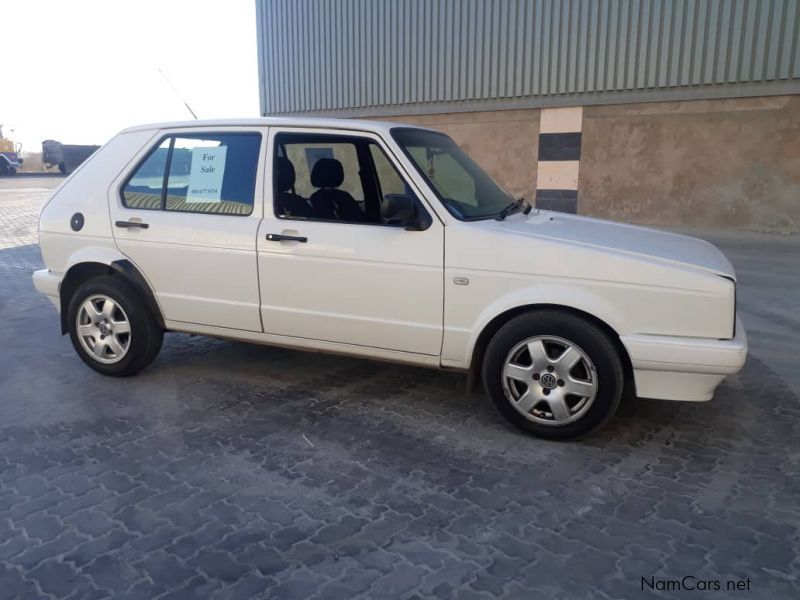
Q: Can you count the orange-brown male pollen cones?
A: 0